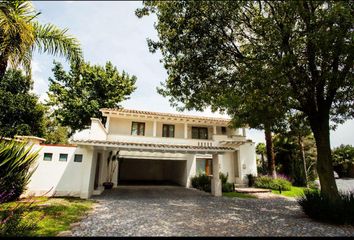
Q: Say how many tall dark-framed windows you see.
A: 3